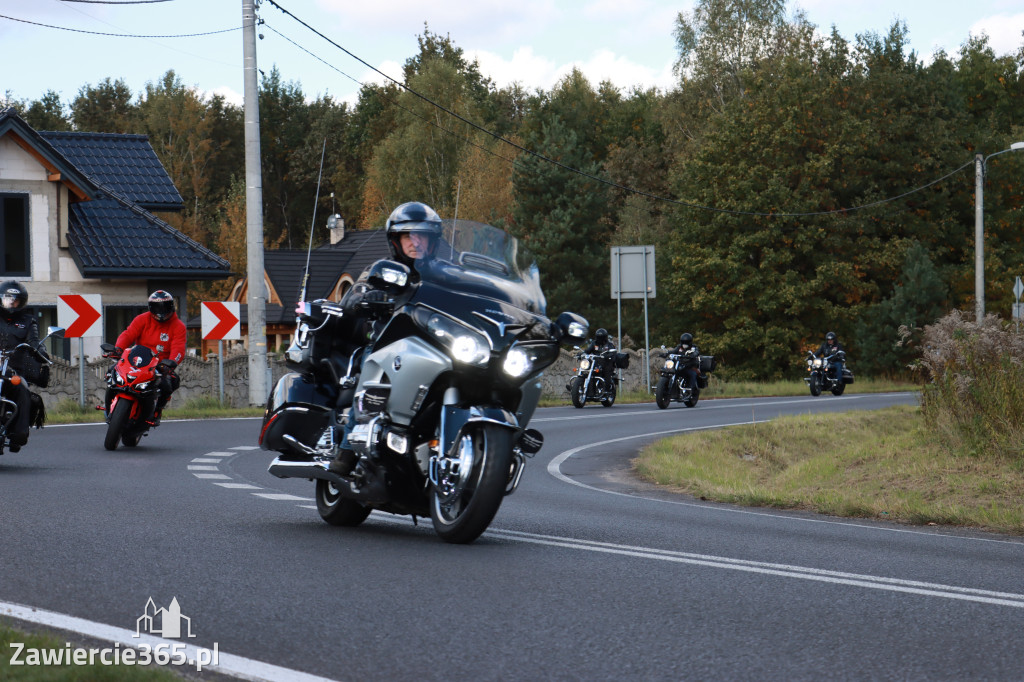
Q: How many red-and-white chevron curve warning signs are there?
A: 2